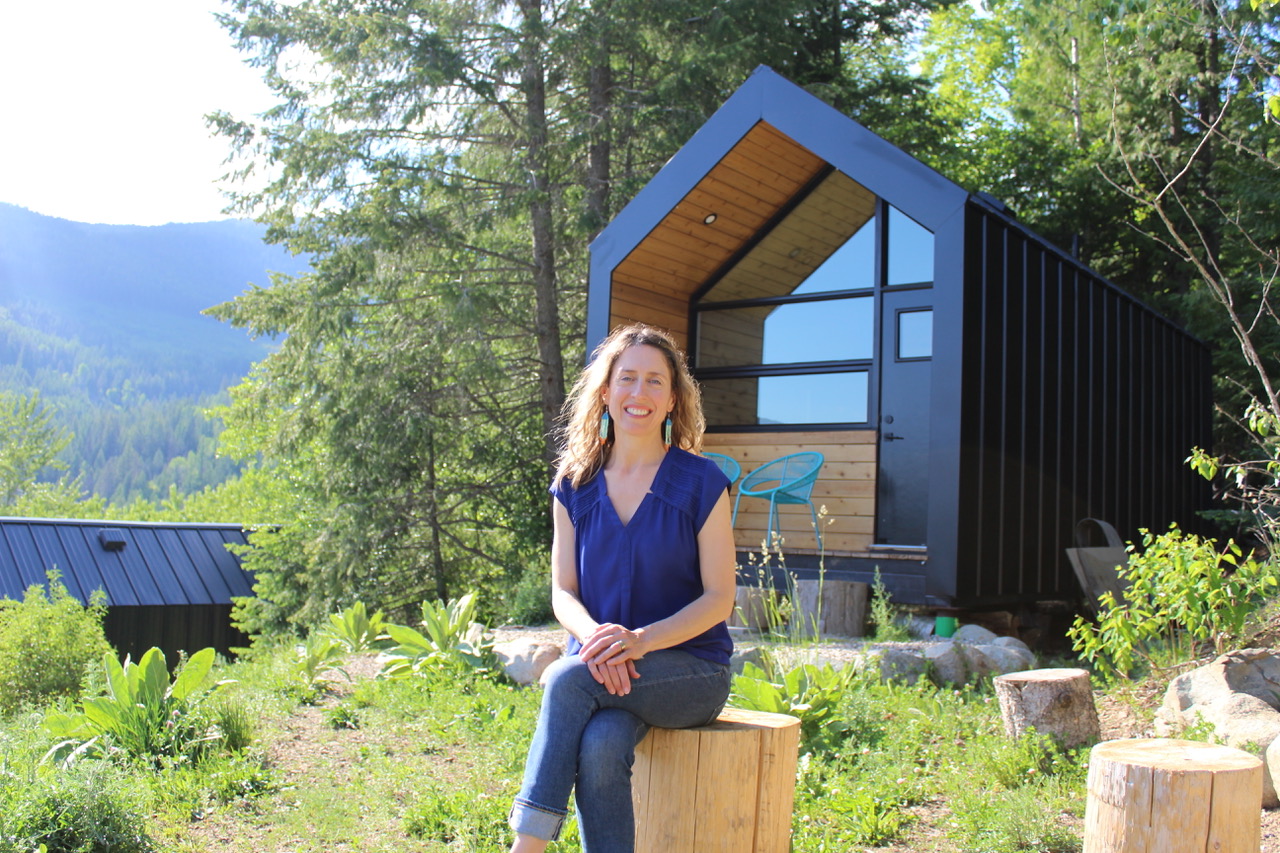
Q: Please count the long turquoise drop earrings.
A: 2